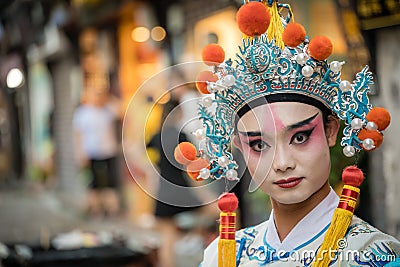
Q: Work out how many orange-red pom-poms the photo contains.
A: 9